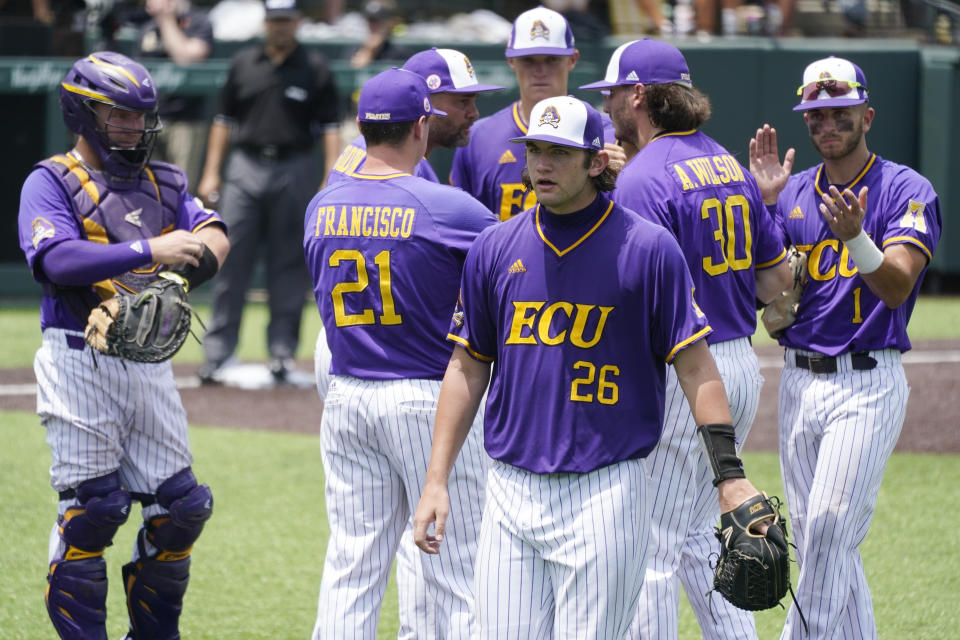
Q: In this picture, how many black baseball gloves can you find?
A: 2